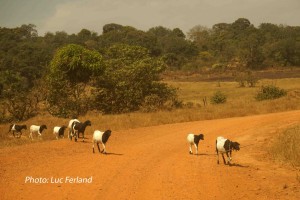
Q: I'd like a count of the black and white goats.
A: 8